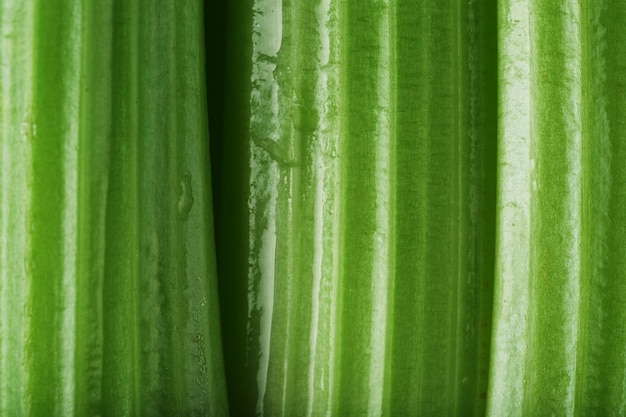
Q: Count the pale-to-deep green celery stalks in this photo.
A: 3